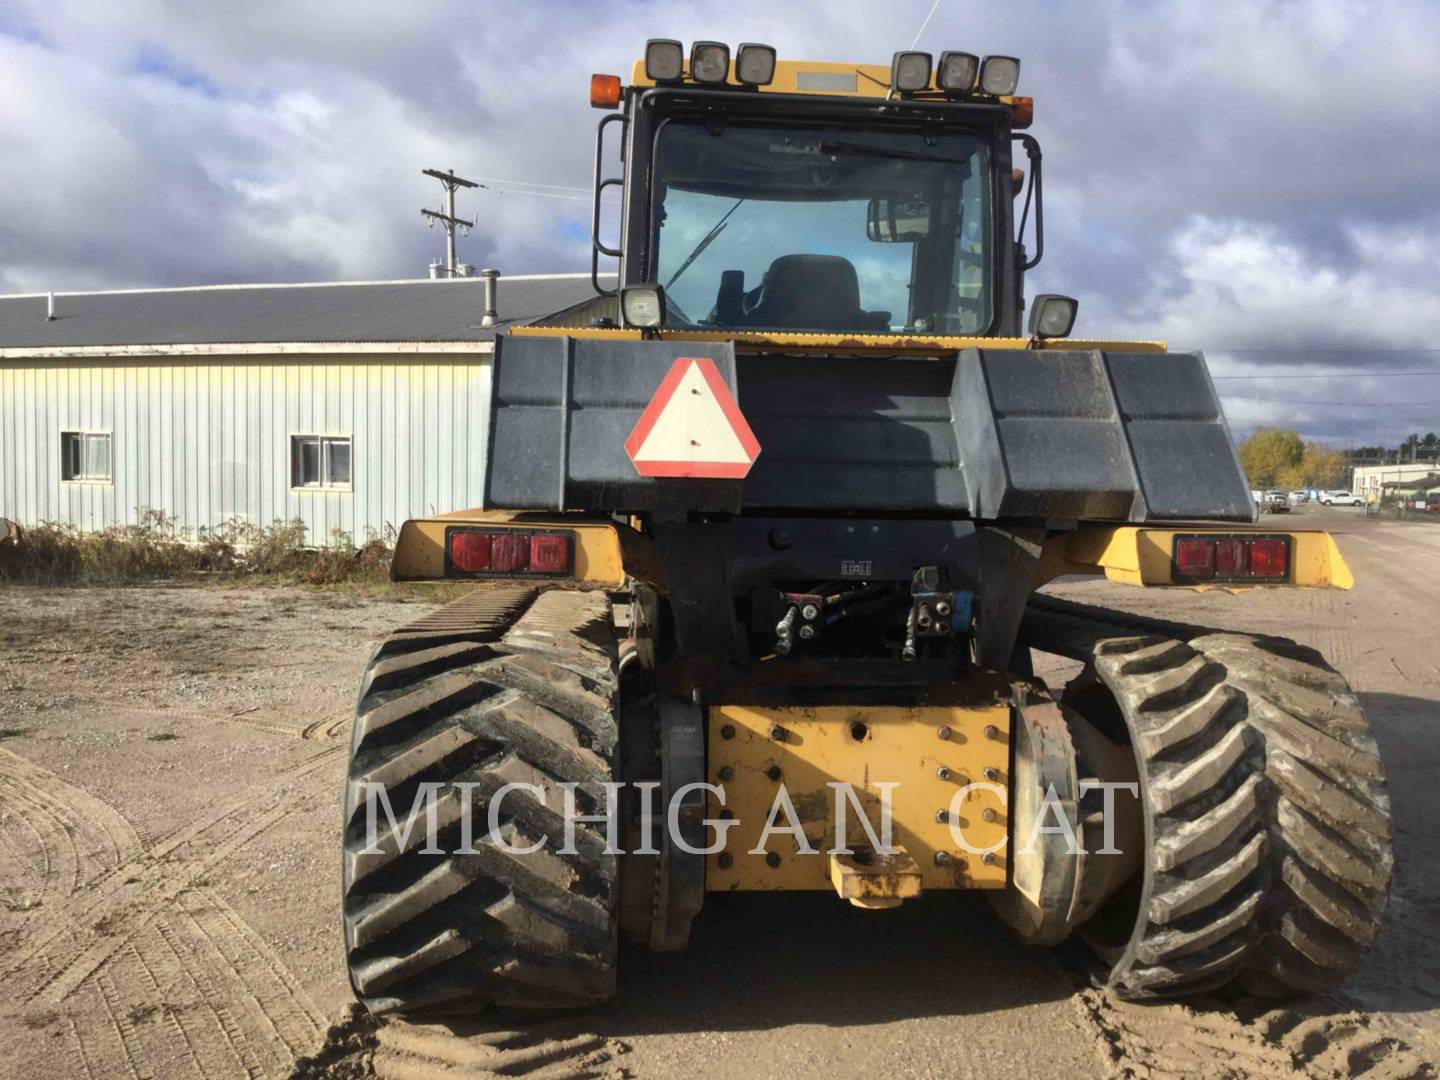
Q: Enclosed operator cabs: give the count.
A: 1